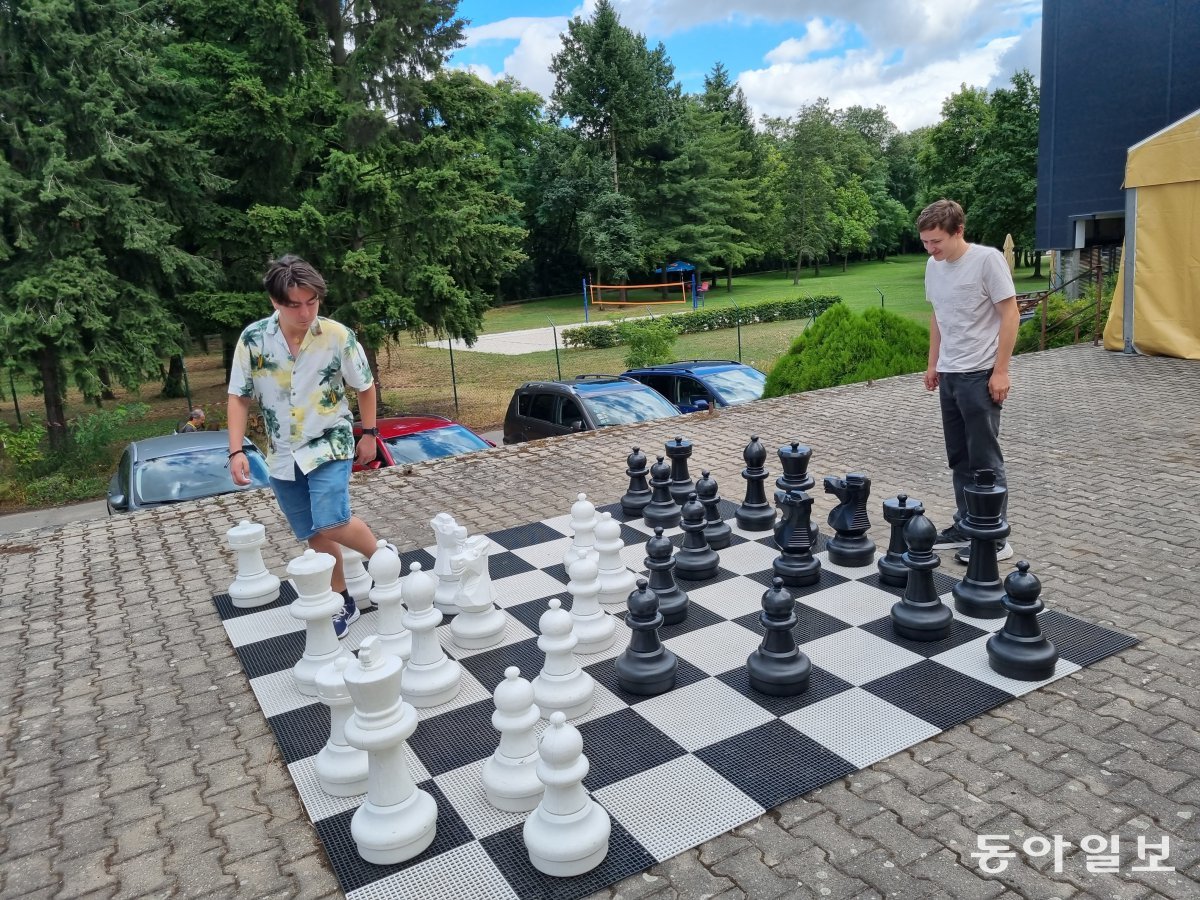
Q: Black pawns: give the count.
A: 8